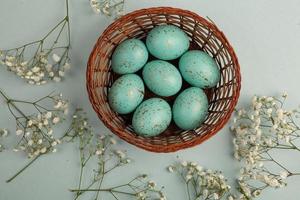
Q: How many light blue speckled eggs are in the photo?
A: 7